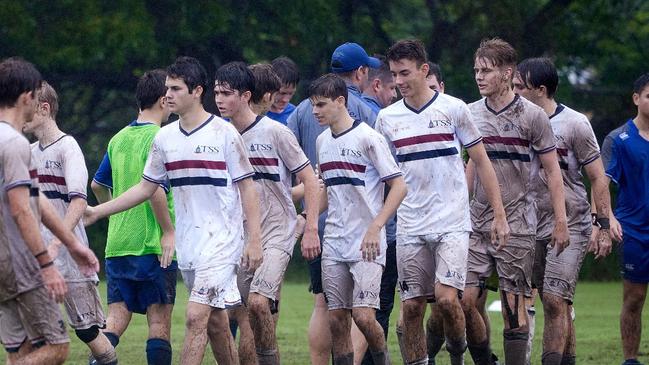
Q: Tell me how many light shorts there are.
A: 8